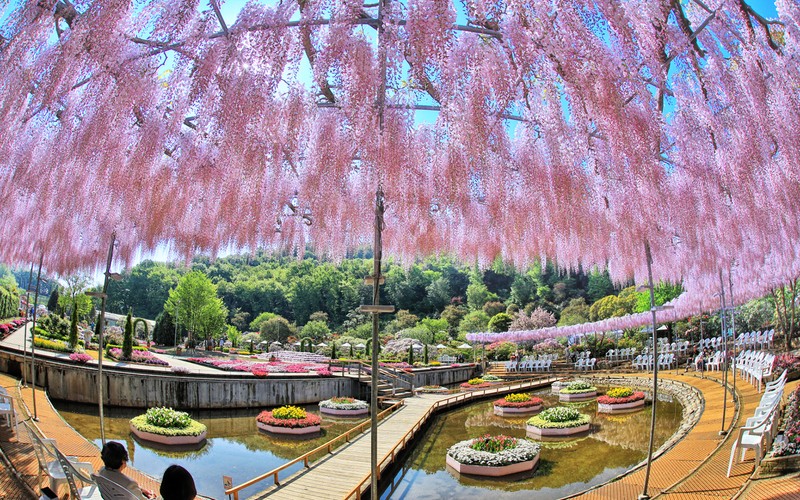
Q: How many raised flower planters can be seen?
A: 12